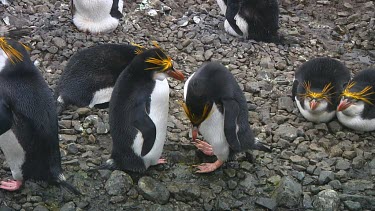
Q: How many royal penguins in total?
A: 8